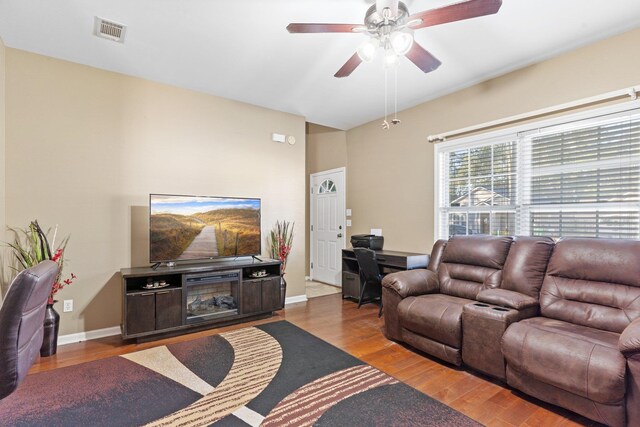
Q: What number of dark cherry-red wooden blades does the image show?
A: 4